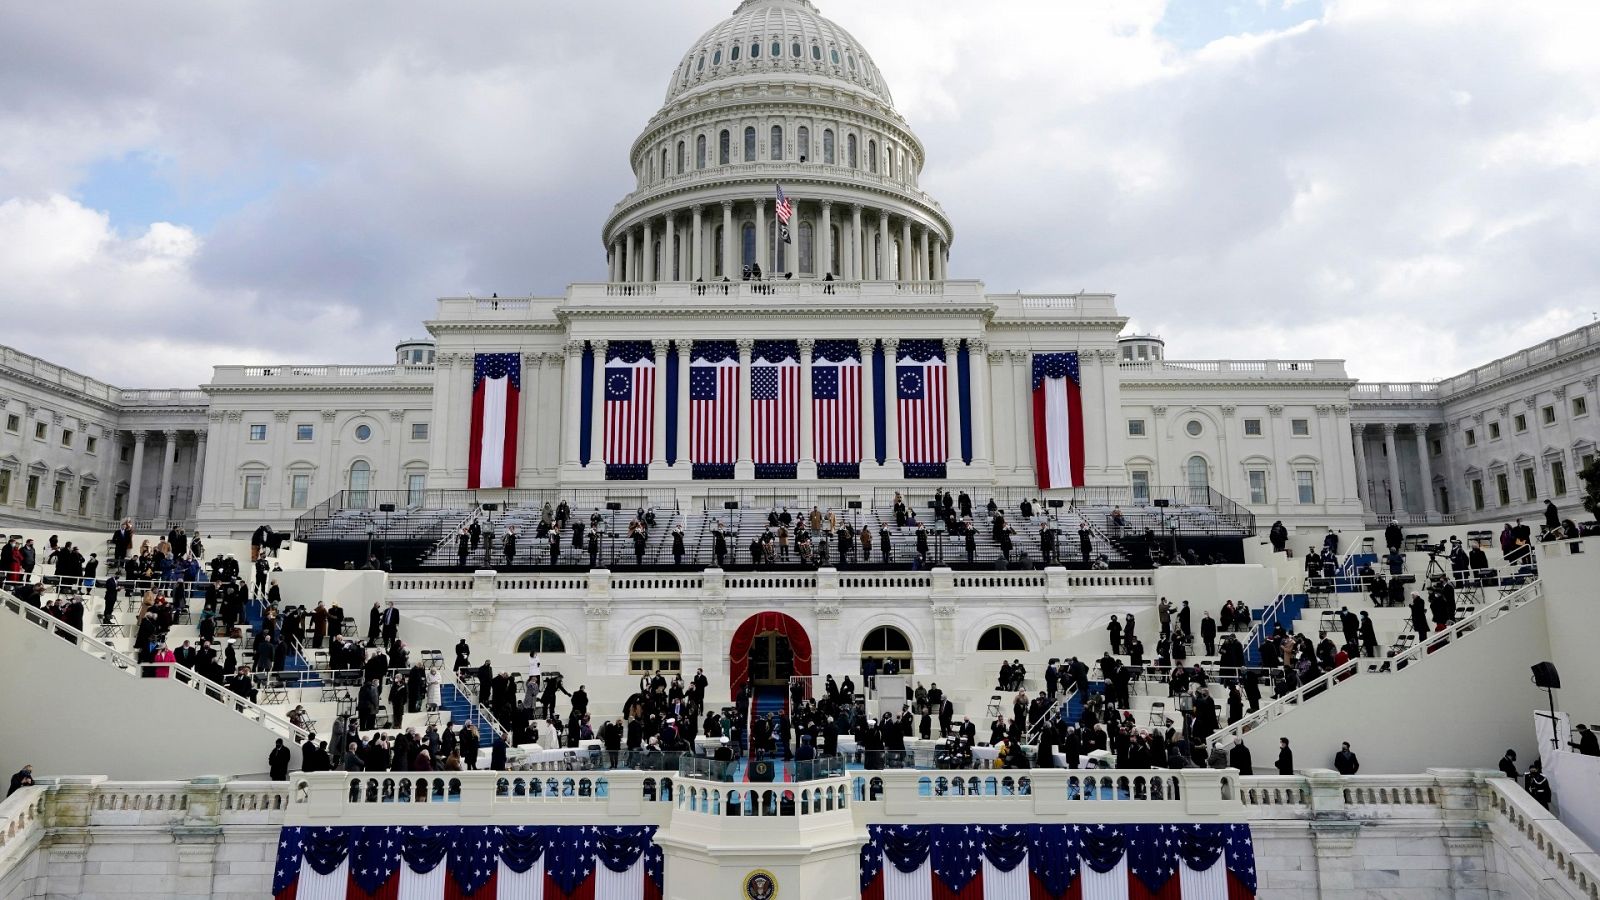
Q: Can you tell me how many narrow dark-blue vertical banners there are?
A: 4